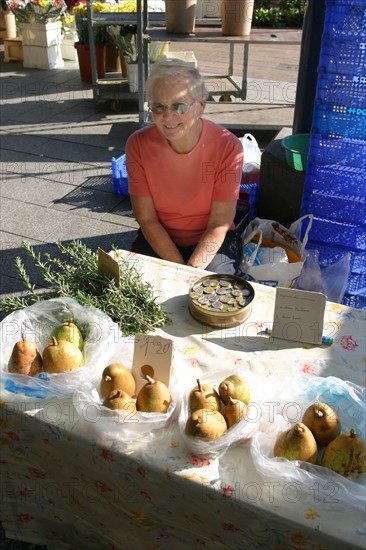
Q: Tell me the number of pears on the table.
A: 13